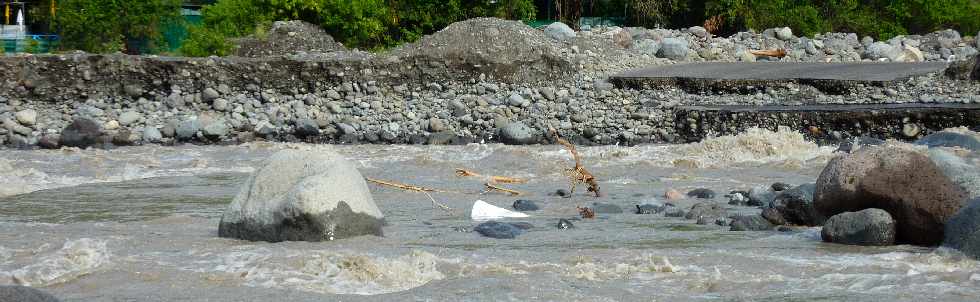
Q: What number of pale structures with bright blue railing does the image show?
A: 1